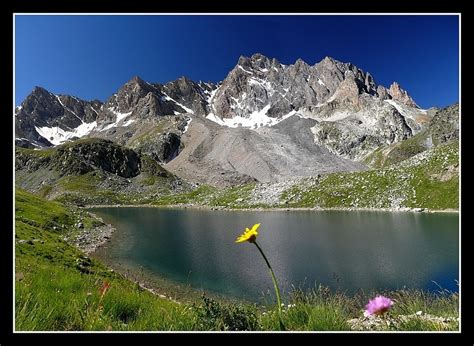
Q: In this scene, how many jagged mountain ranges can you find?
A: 1